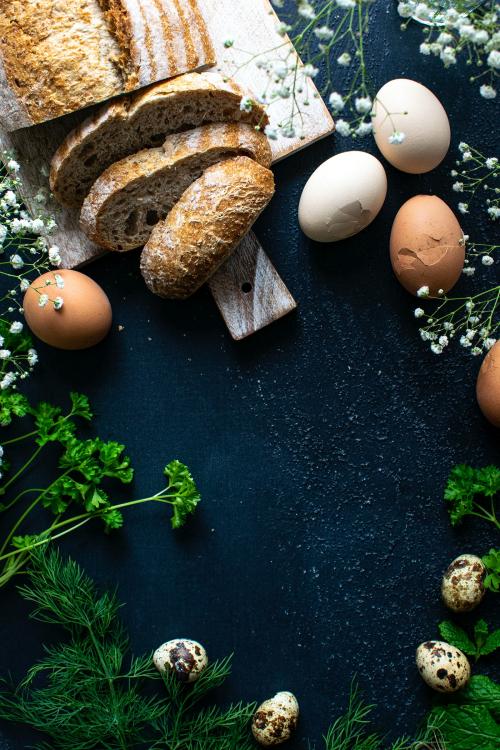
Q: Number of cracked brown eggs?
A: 1